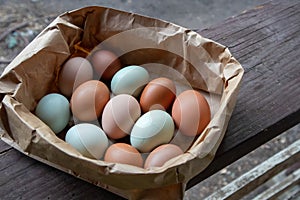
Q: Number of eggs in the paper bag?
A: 12